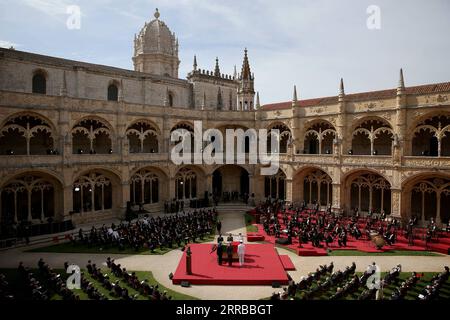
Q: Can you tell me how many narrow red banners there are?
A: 0